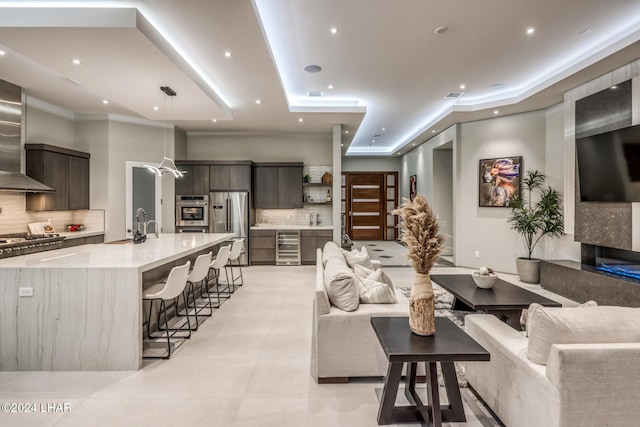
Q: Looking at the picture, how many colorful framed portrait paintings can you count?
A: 1